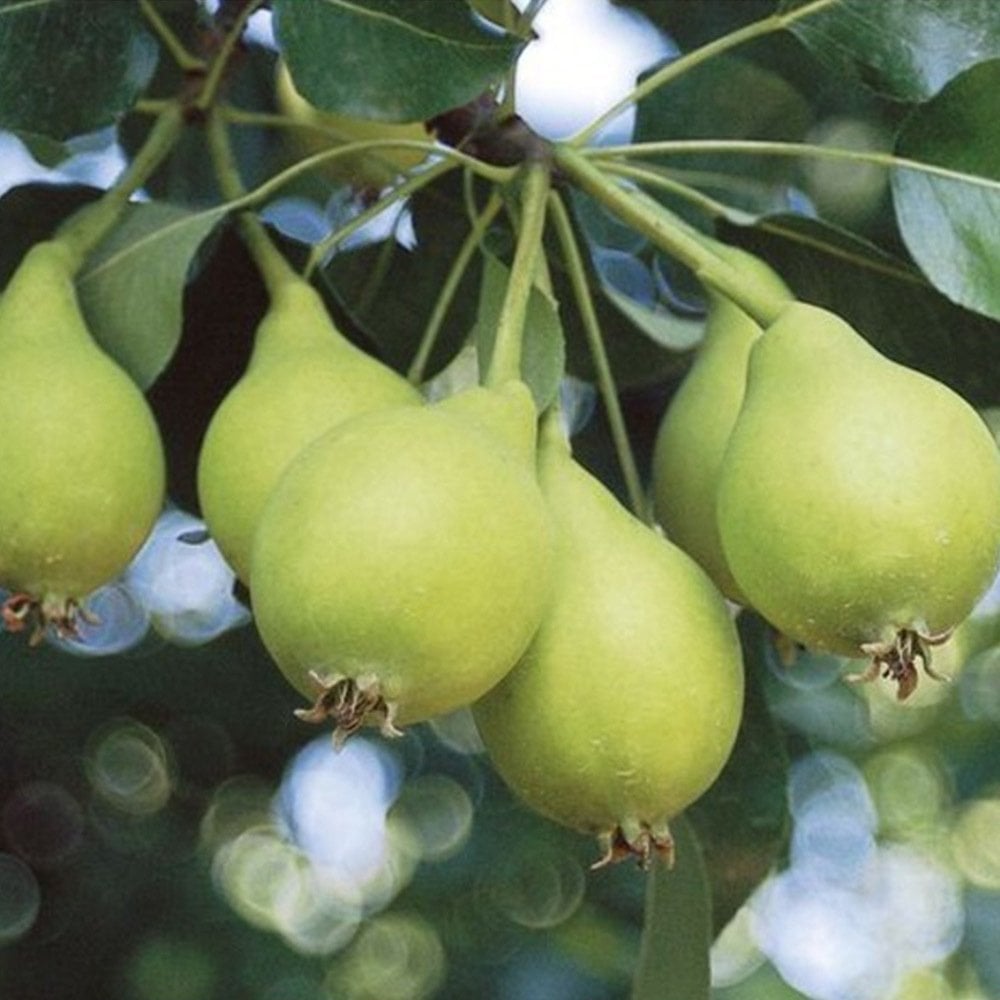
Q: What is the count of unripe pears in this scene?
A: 6